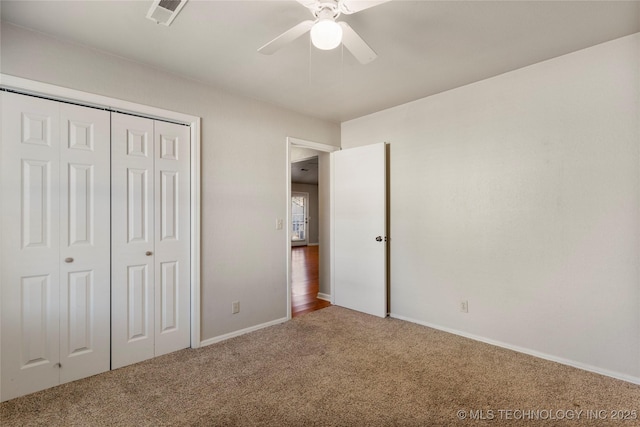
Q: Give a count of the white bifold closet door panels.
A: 4